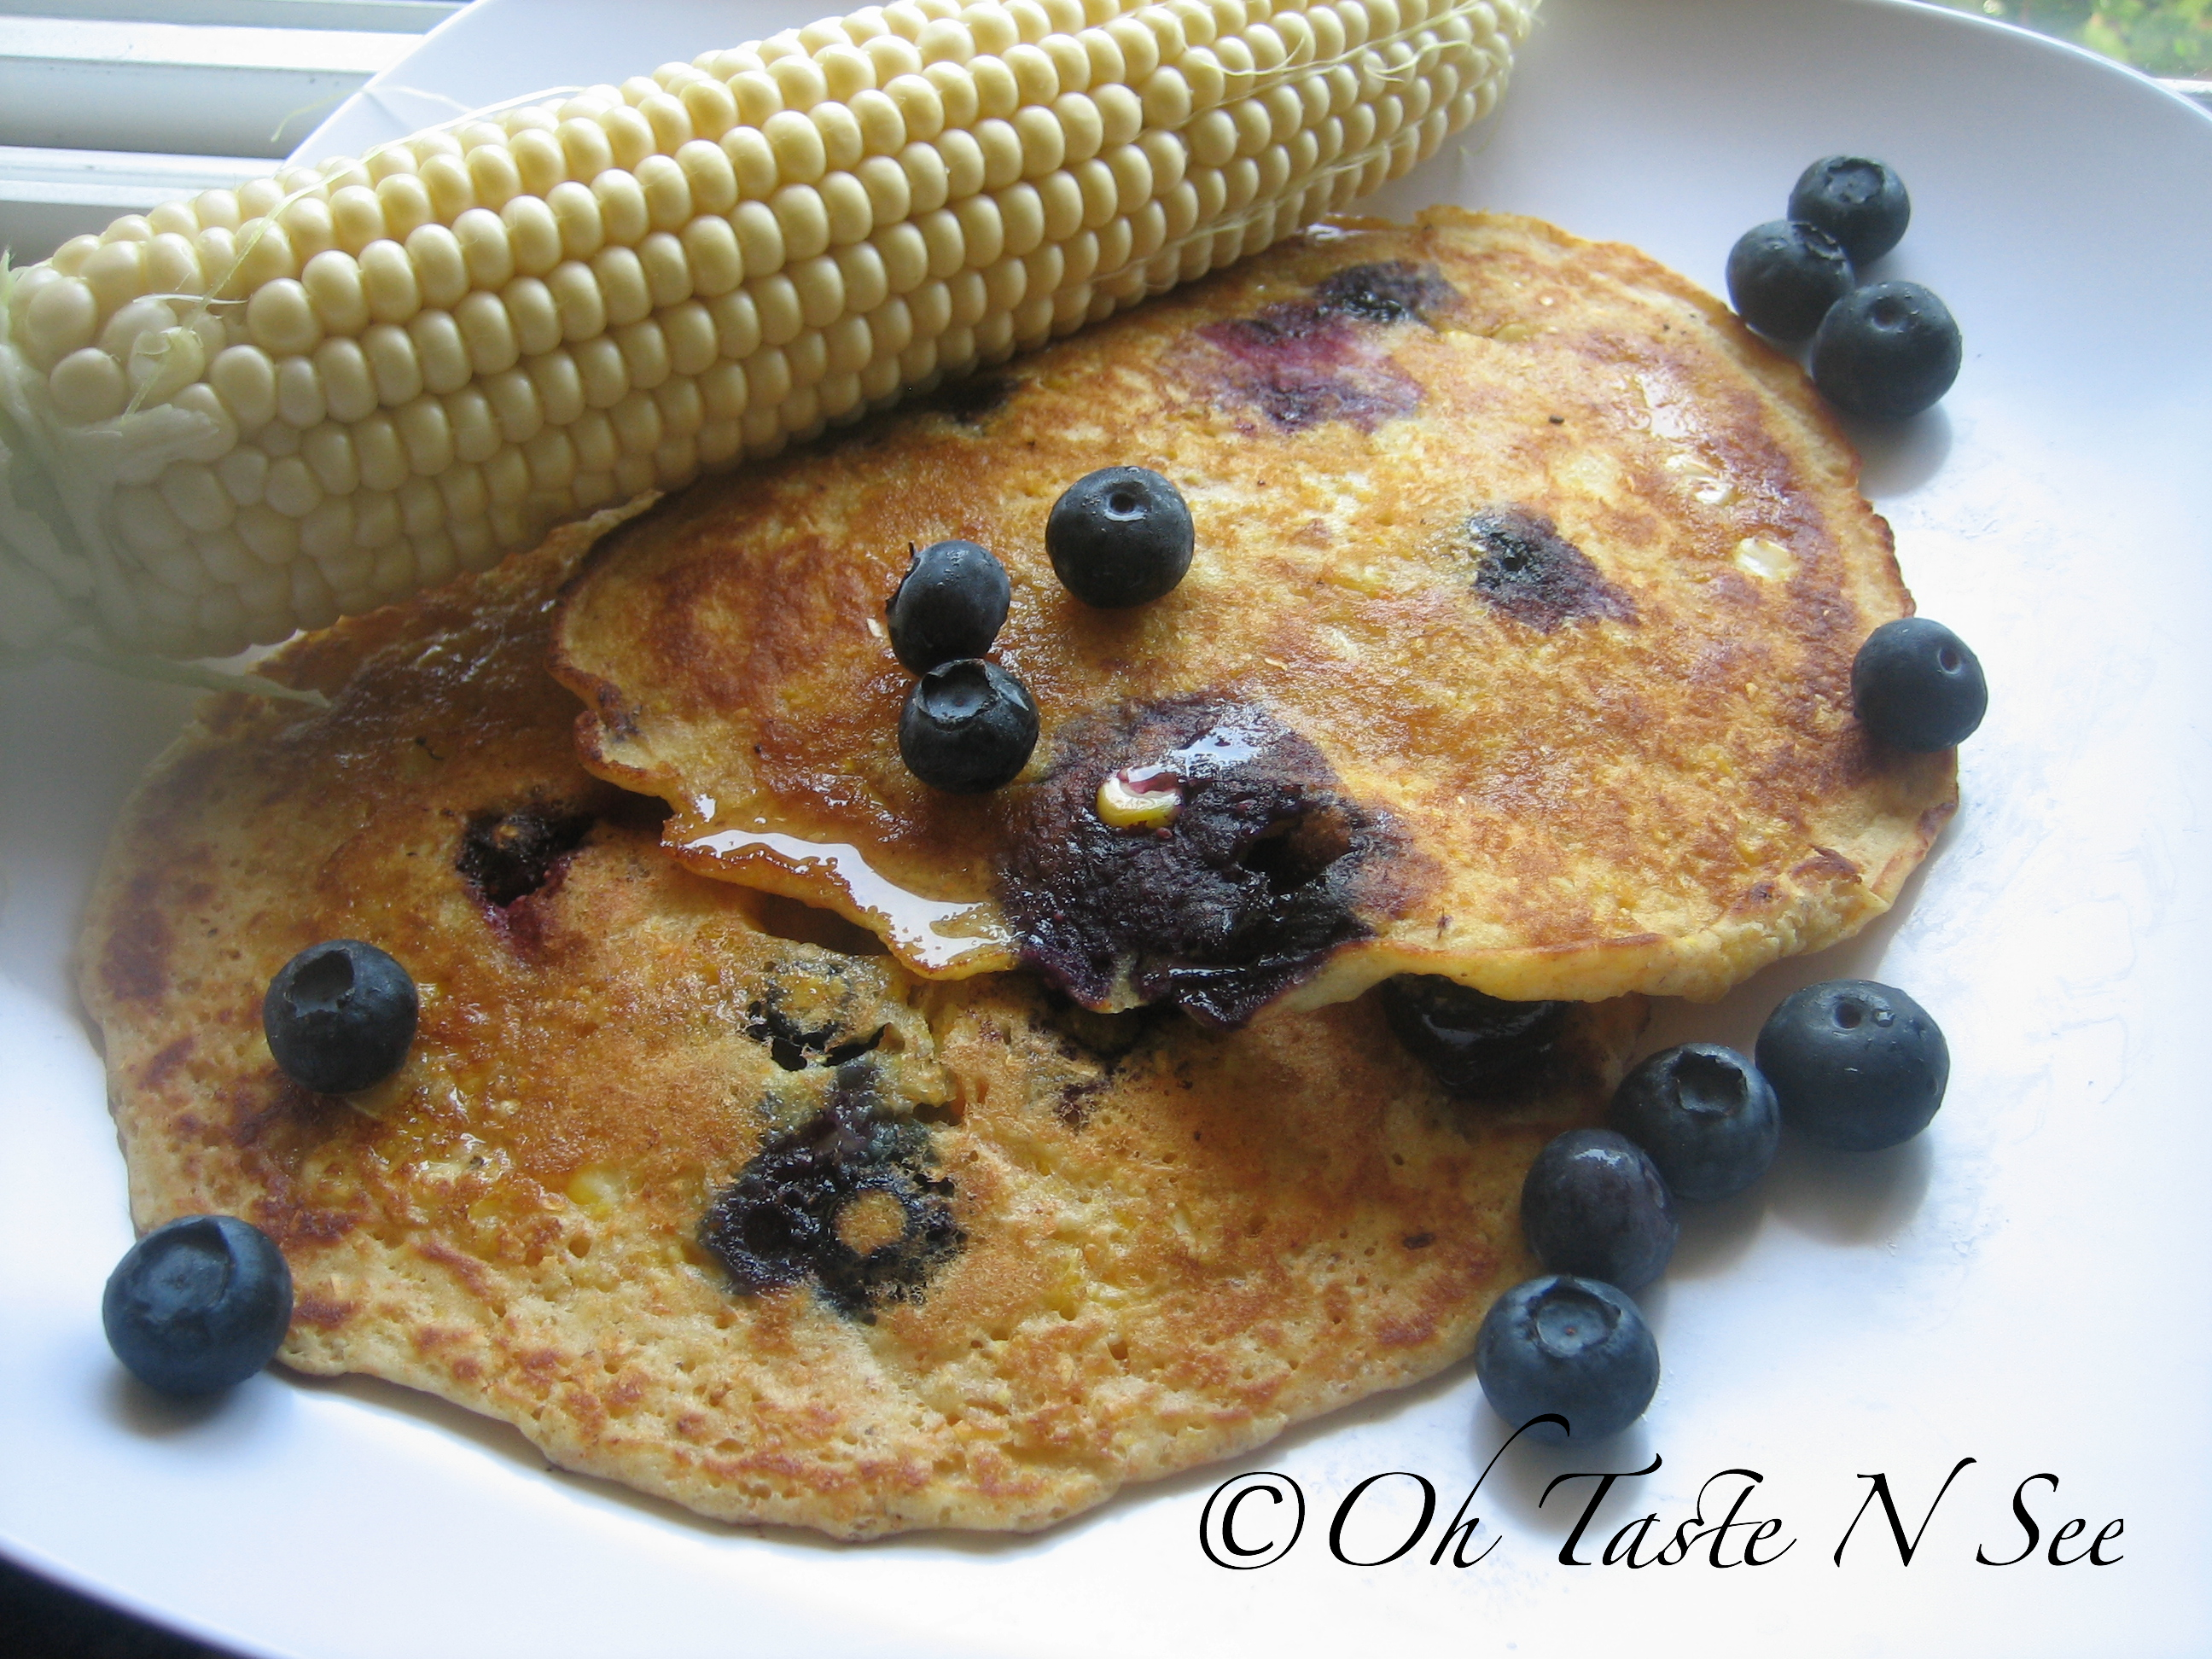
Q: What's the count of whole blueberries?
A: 13